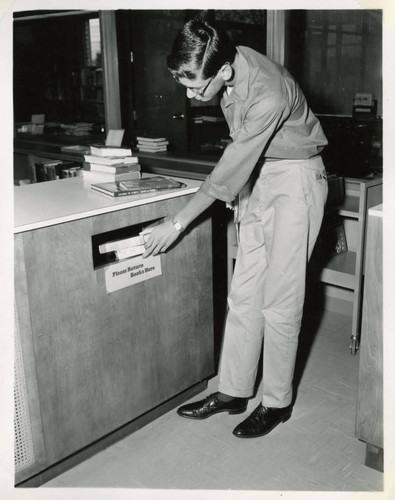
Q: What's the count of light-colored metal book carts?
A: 1